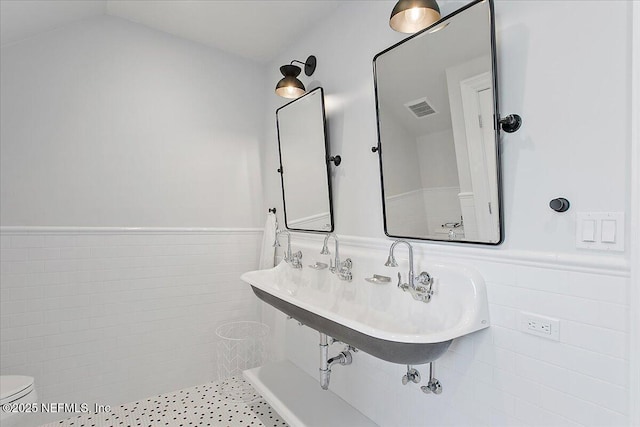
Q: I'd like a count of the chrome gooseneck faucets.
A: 3